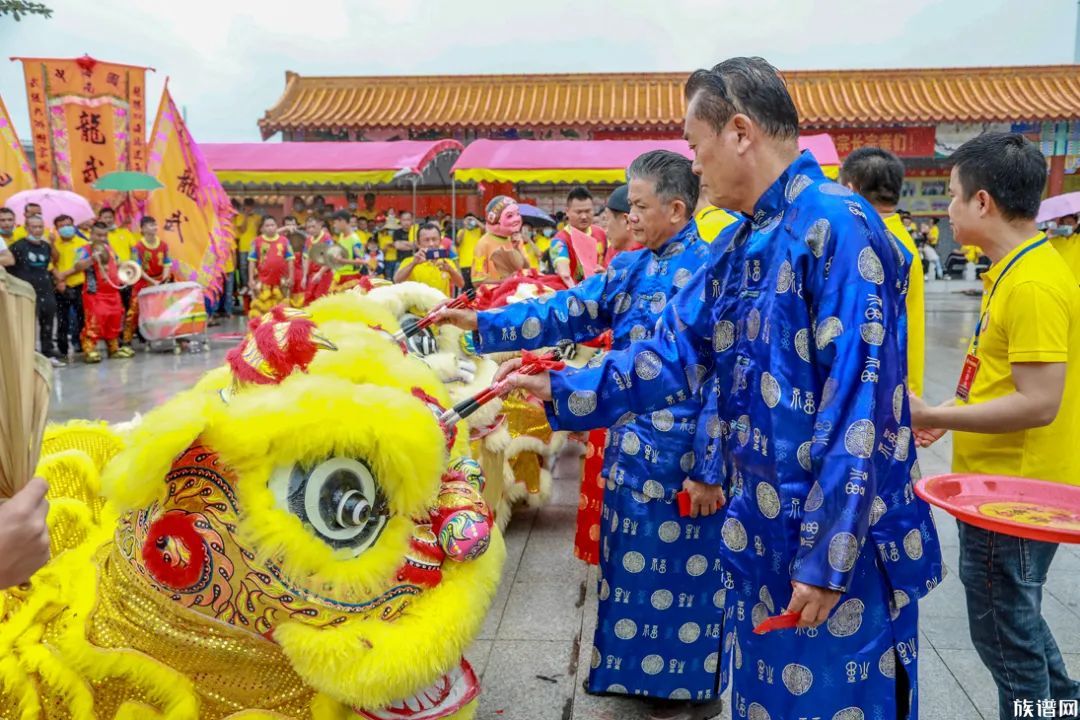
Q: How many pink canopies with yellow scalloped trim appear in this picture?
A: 2